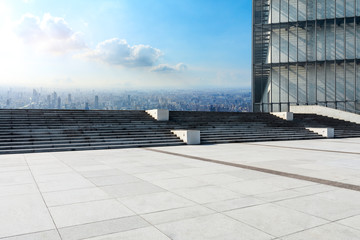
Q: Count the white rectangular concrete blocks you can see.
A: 4